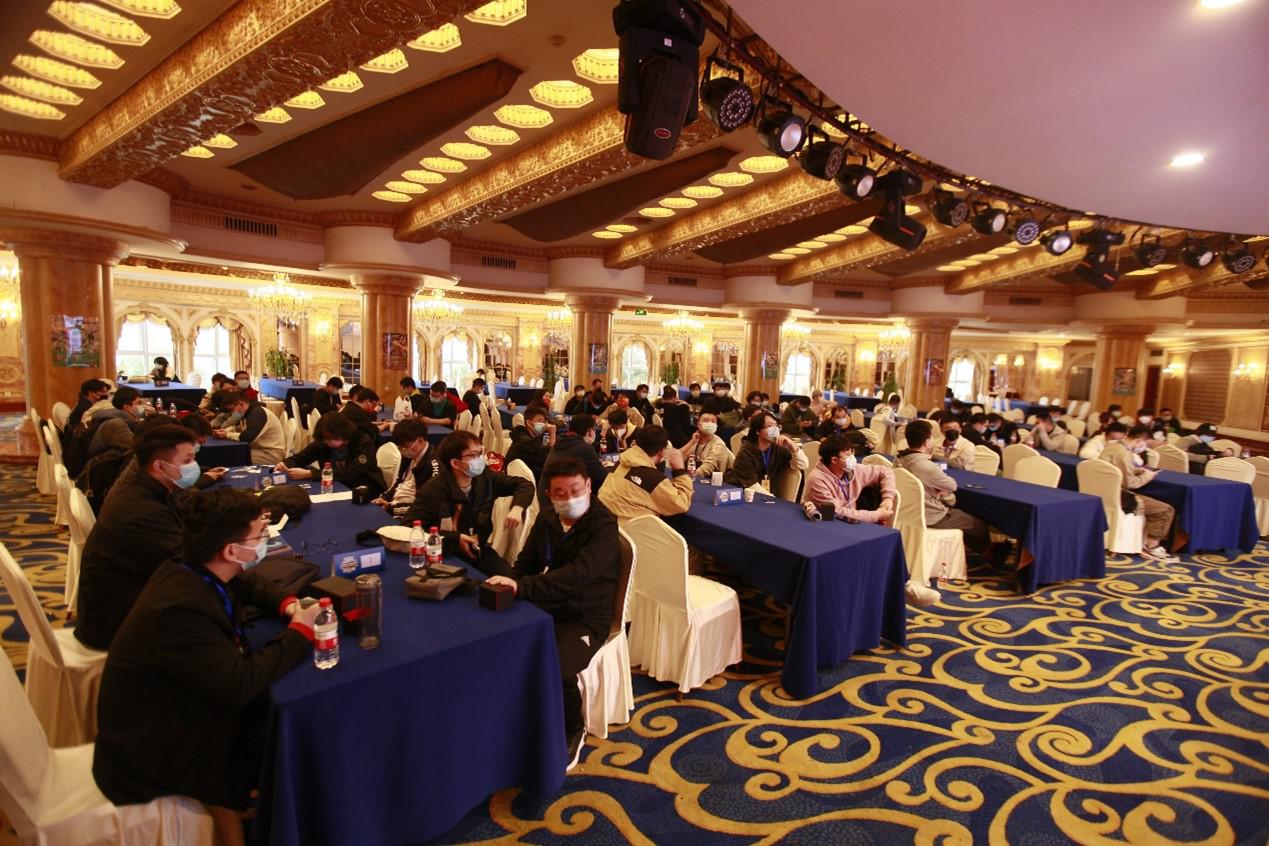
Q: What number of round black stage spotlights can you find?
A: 11